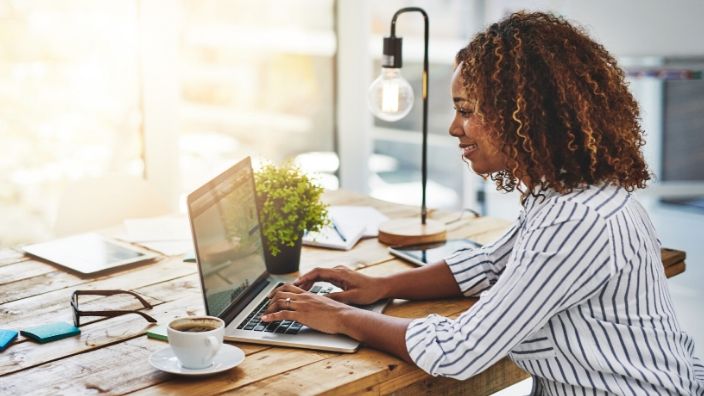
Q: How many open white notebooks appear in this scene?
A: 1